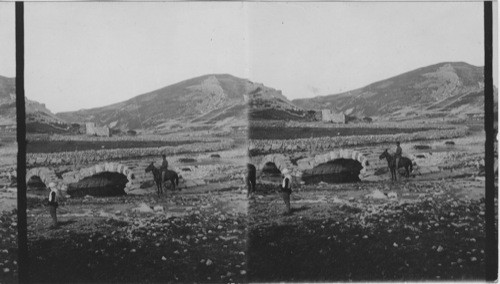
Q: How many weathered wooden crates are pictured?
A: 0